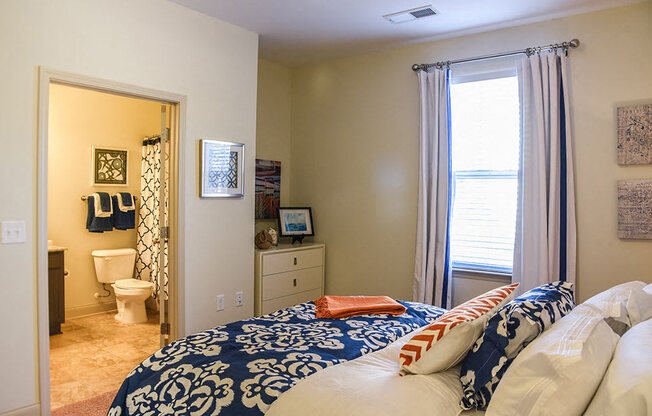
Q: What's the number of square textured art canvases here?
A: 2